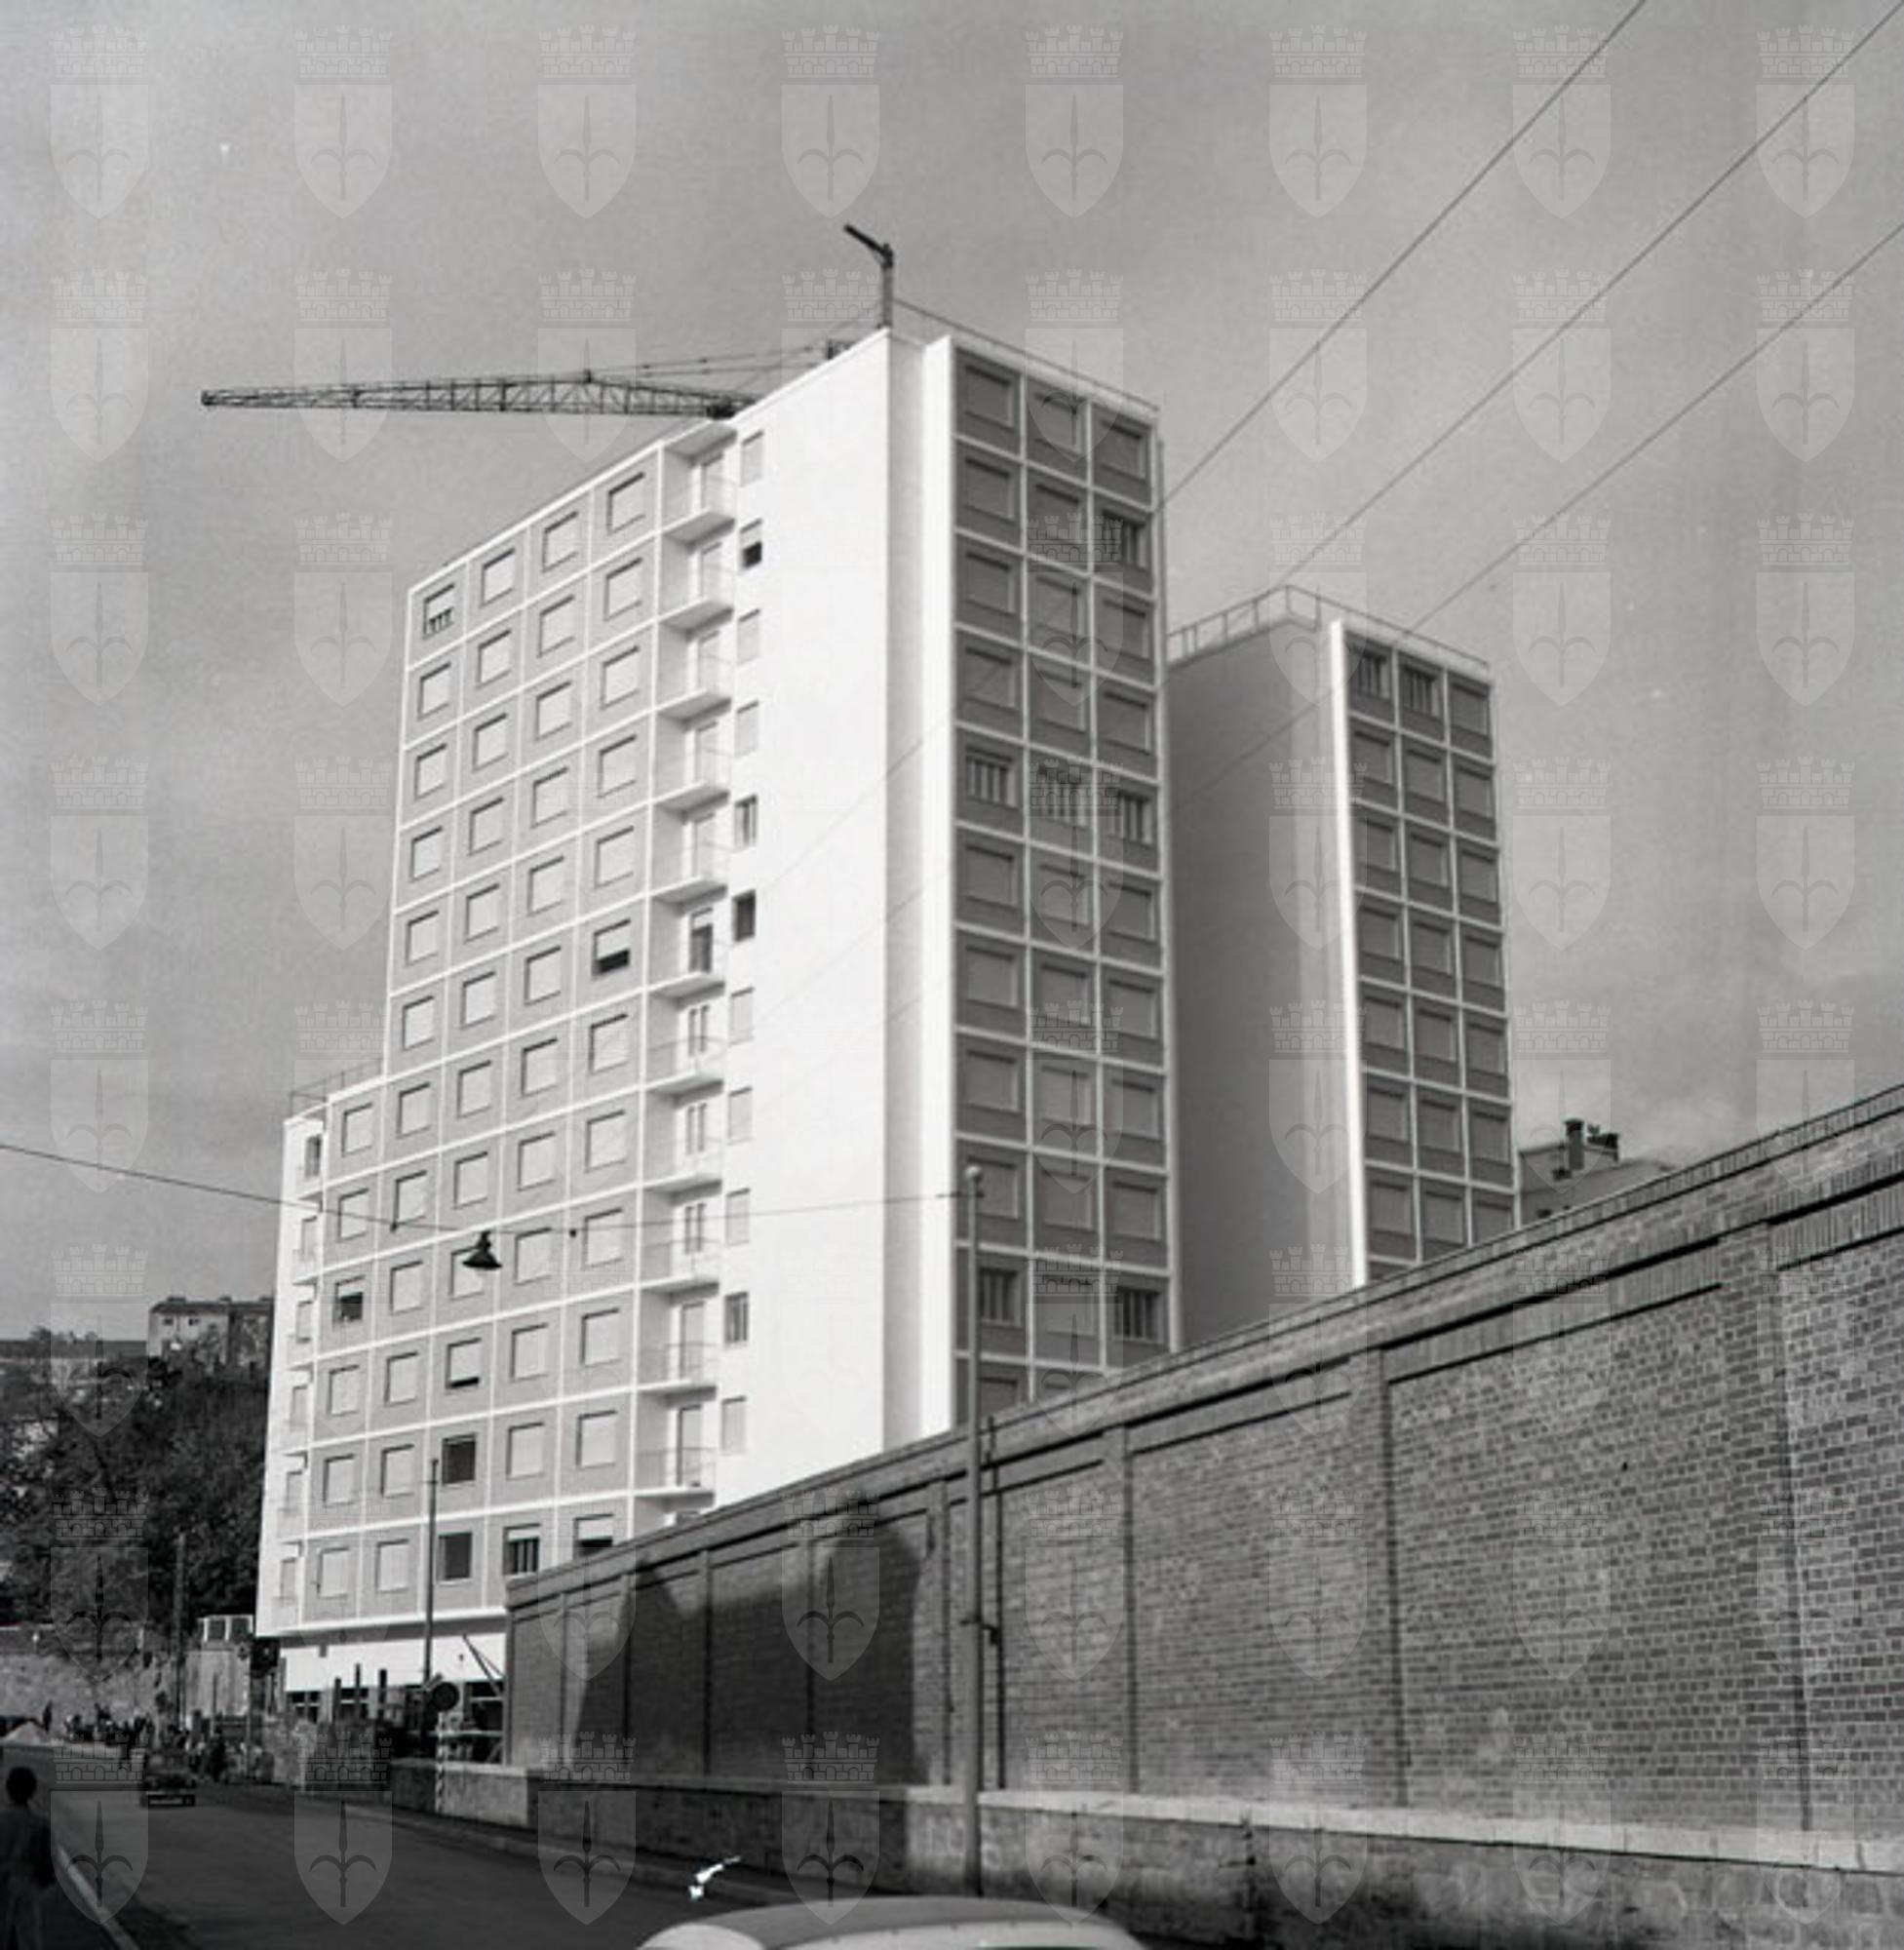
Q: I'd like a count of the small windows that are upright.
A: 11